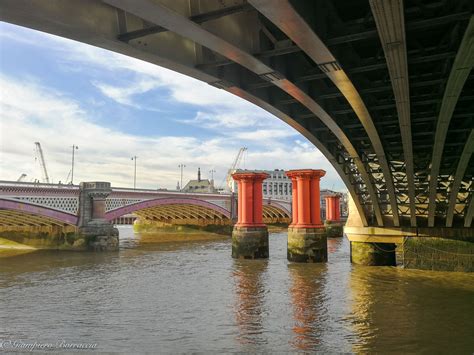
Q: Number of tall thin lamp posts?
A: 4